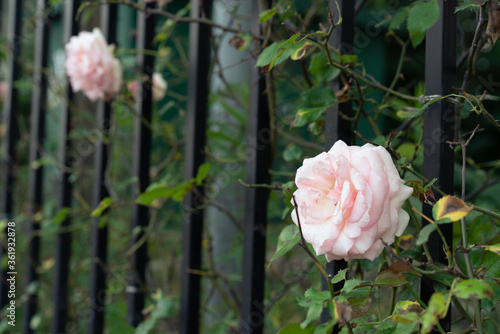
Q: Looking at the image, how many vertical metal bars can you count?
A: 9